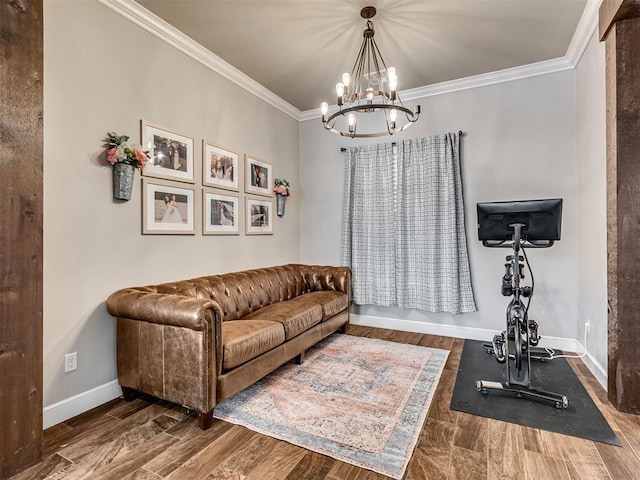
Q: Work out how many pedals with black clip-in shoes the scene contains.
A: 2